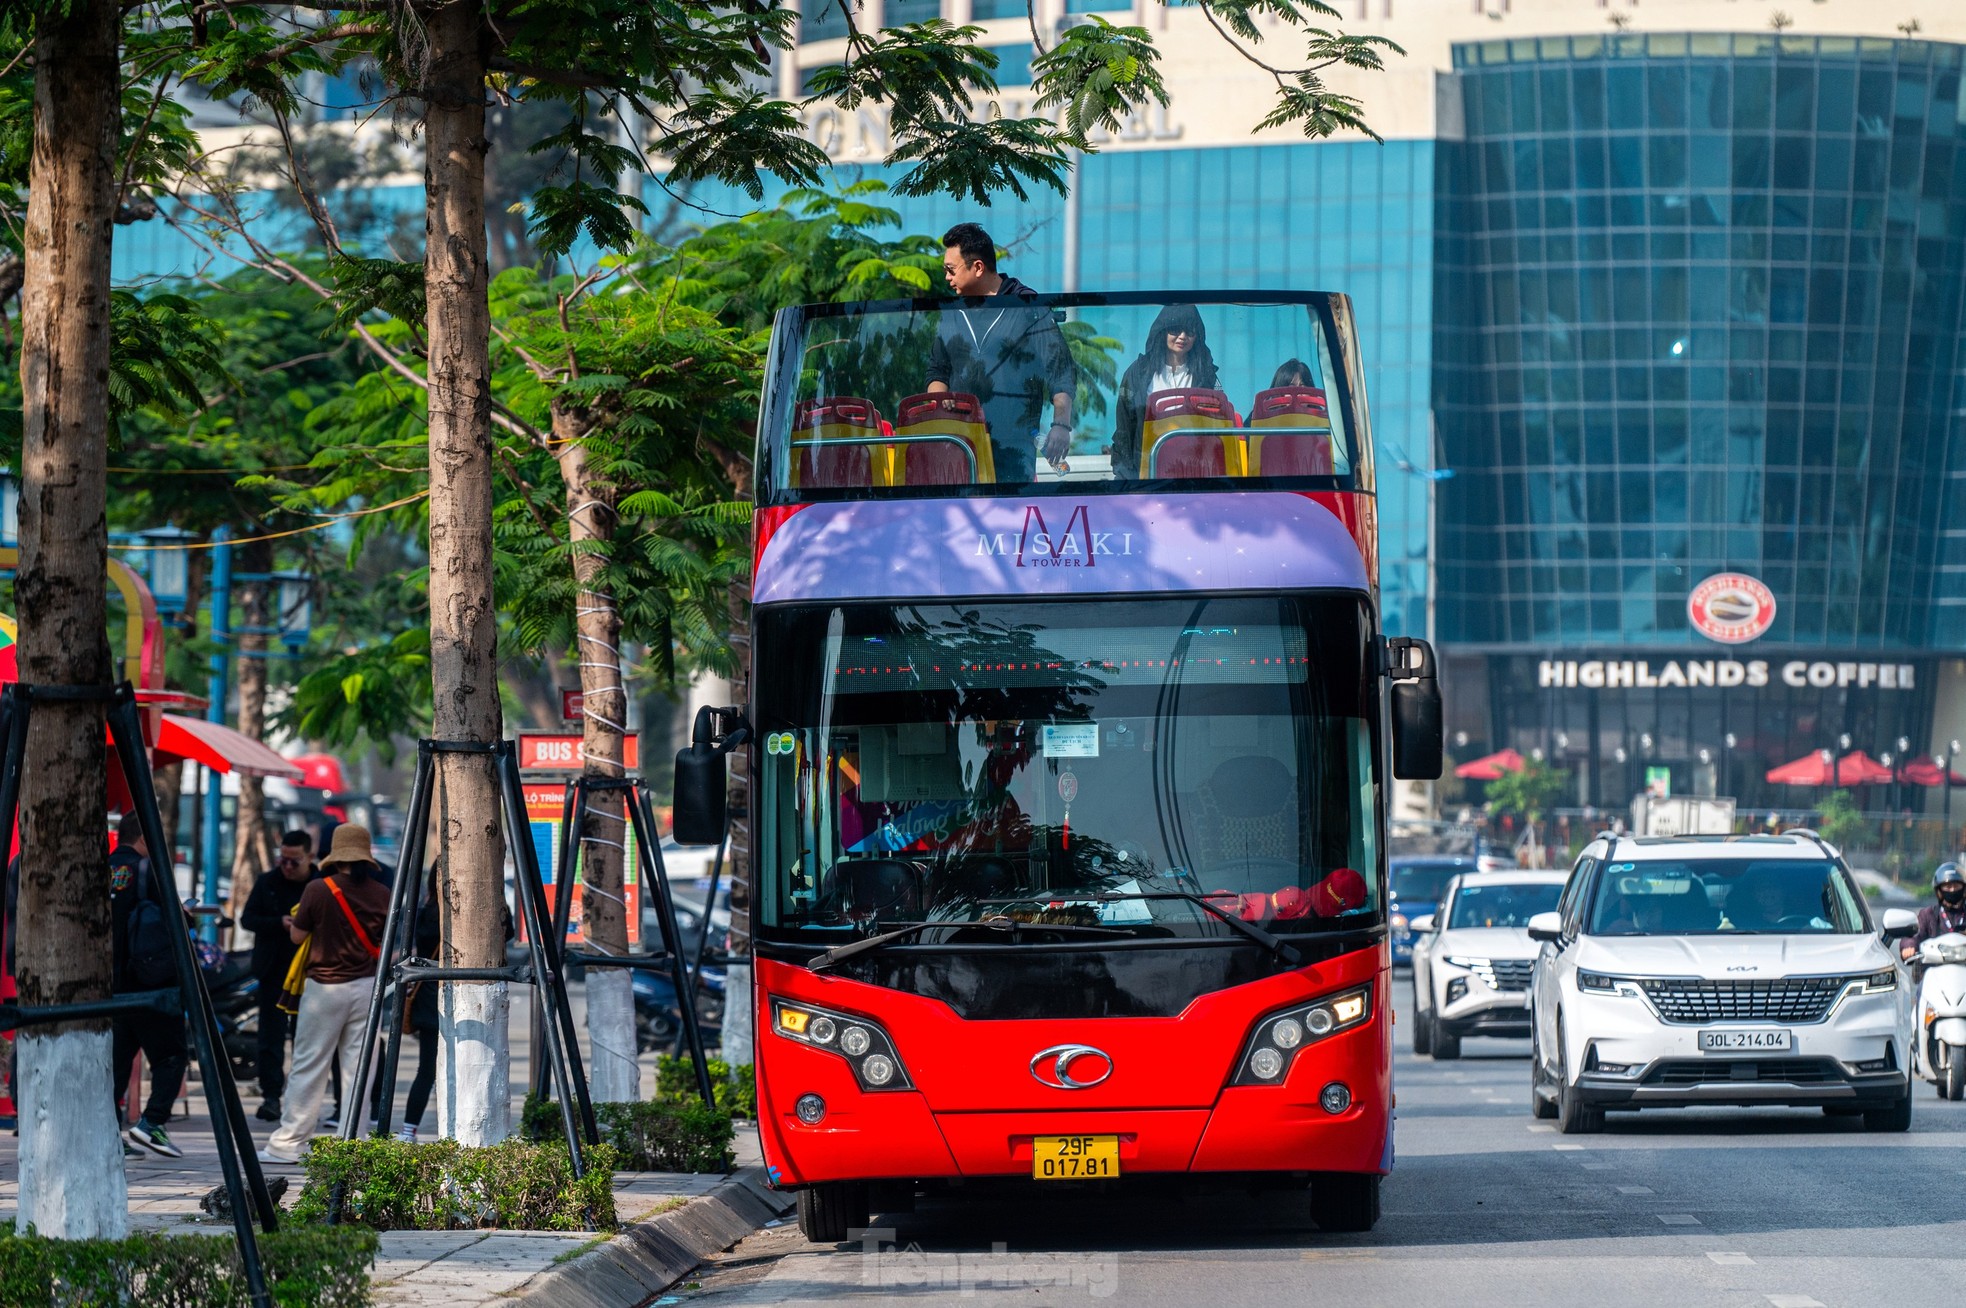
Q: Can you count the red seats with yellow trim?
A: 4